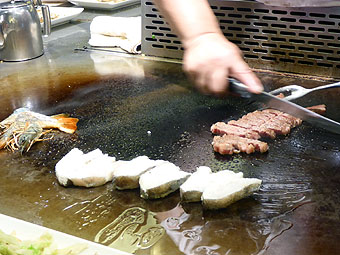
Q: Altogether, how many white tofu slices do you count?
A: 5